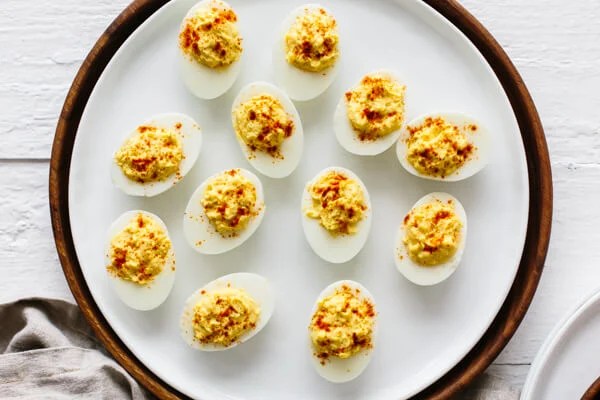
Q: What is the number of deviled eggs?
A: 12